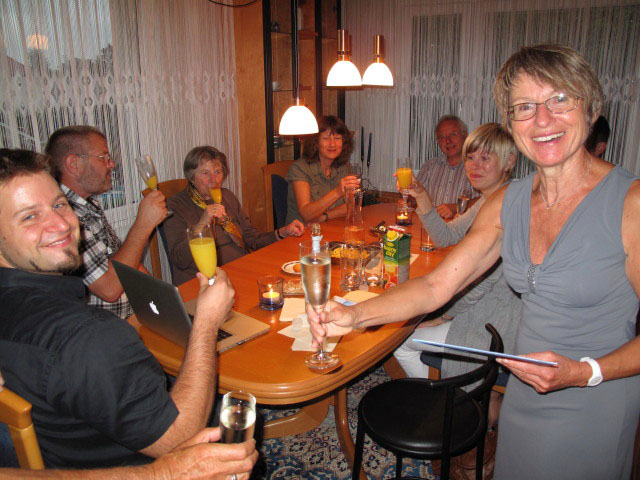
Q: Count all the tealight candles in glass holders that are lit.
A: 2